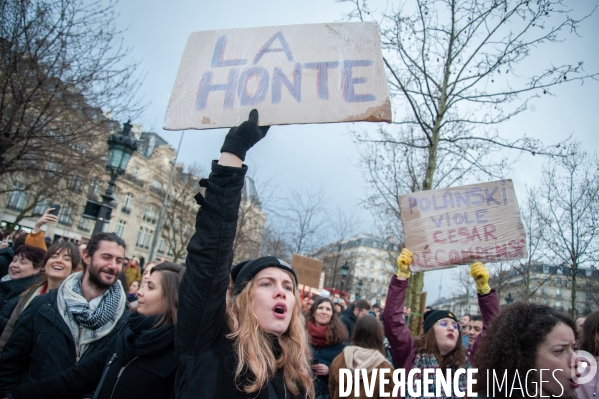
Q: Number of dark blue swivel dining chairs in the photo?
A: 0